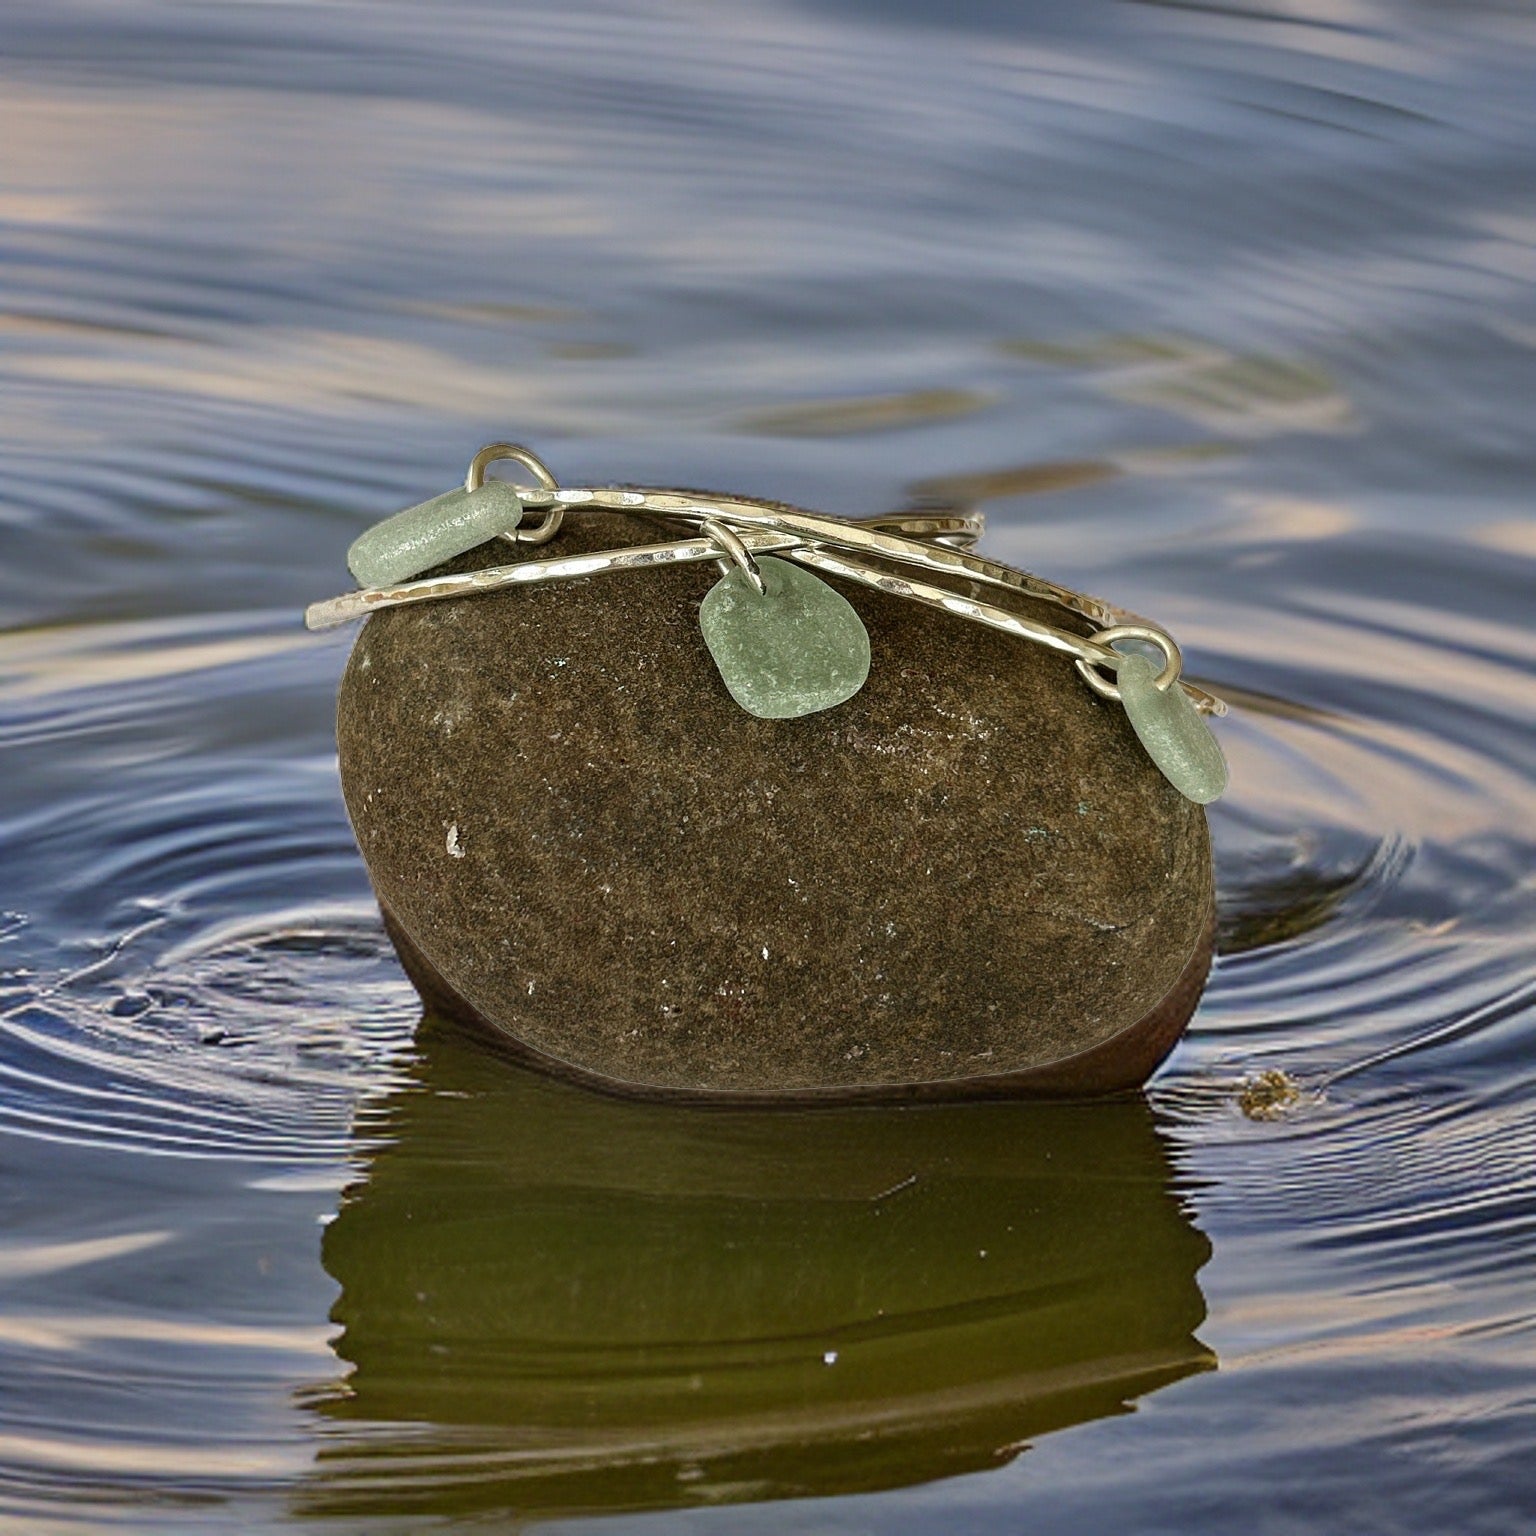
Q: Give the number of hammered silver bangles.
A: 3